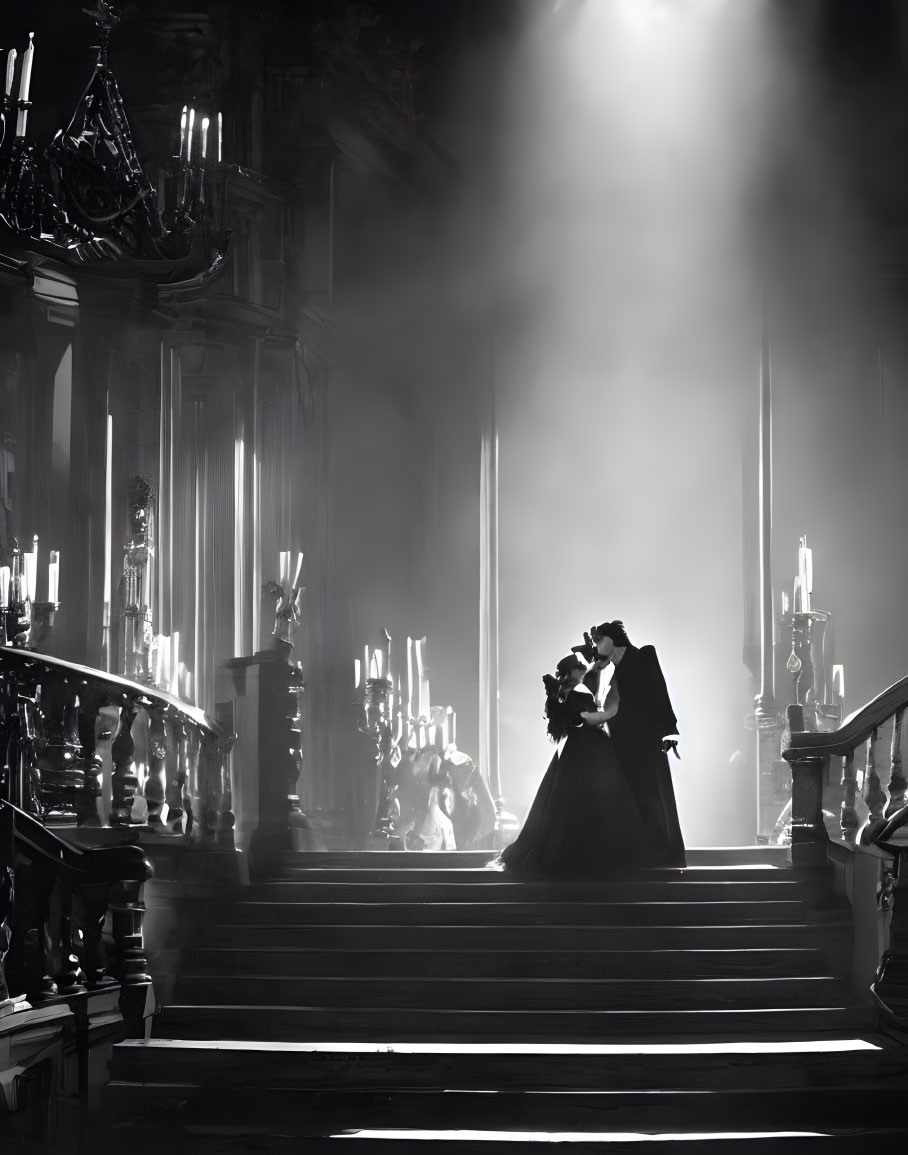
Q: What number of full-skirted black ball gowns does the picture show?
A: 1